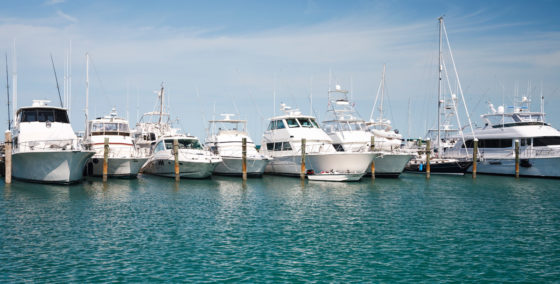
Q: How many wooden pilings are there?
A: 9